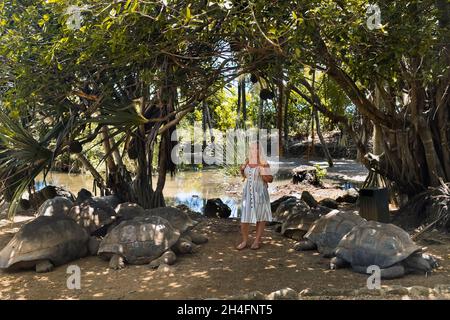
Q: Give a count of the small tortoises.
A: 0